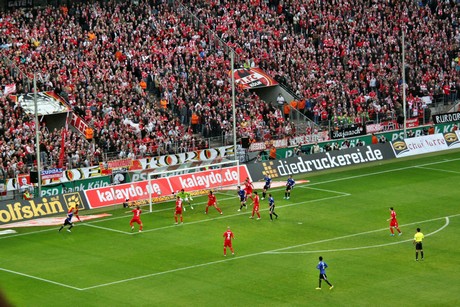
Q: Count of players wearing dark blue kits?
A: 6